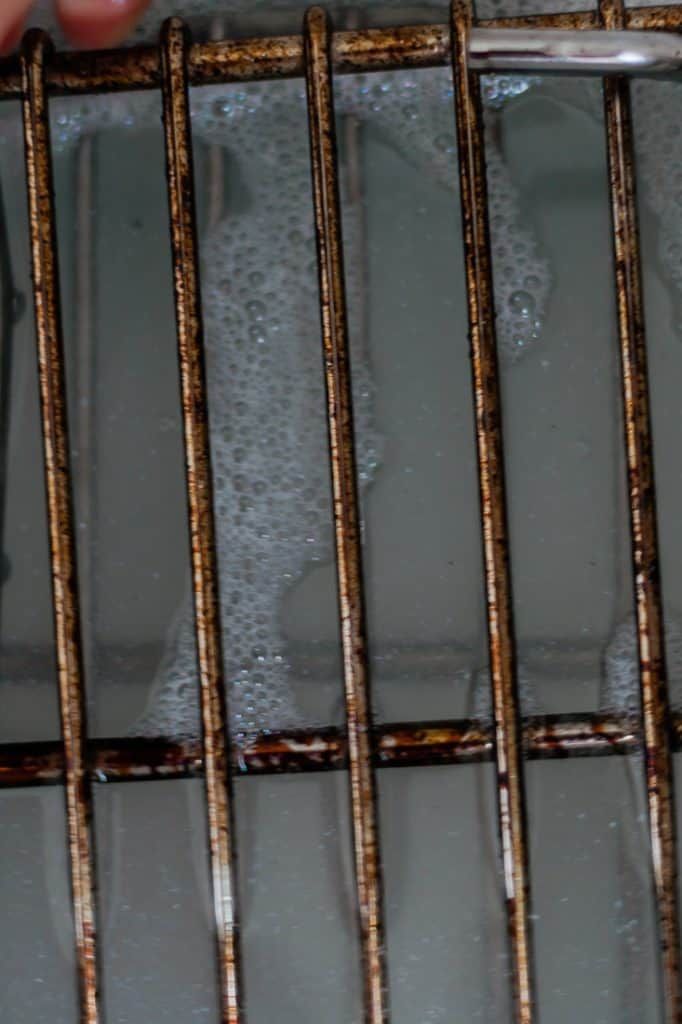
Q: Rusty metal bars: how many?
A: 7